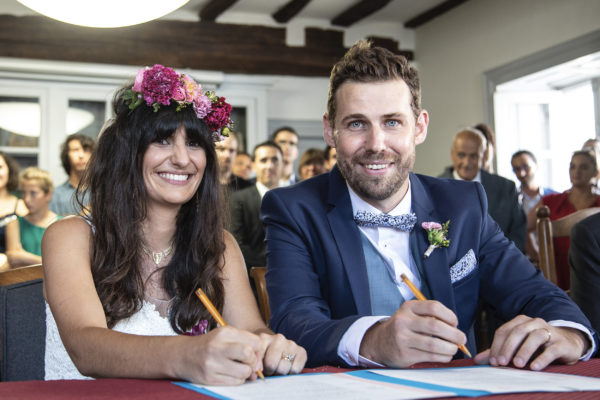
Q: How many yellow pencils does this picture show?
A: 2